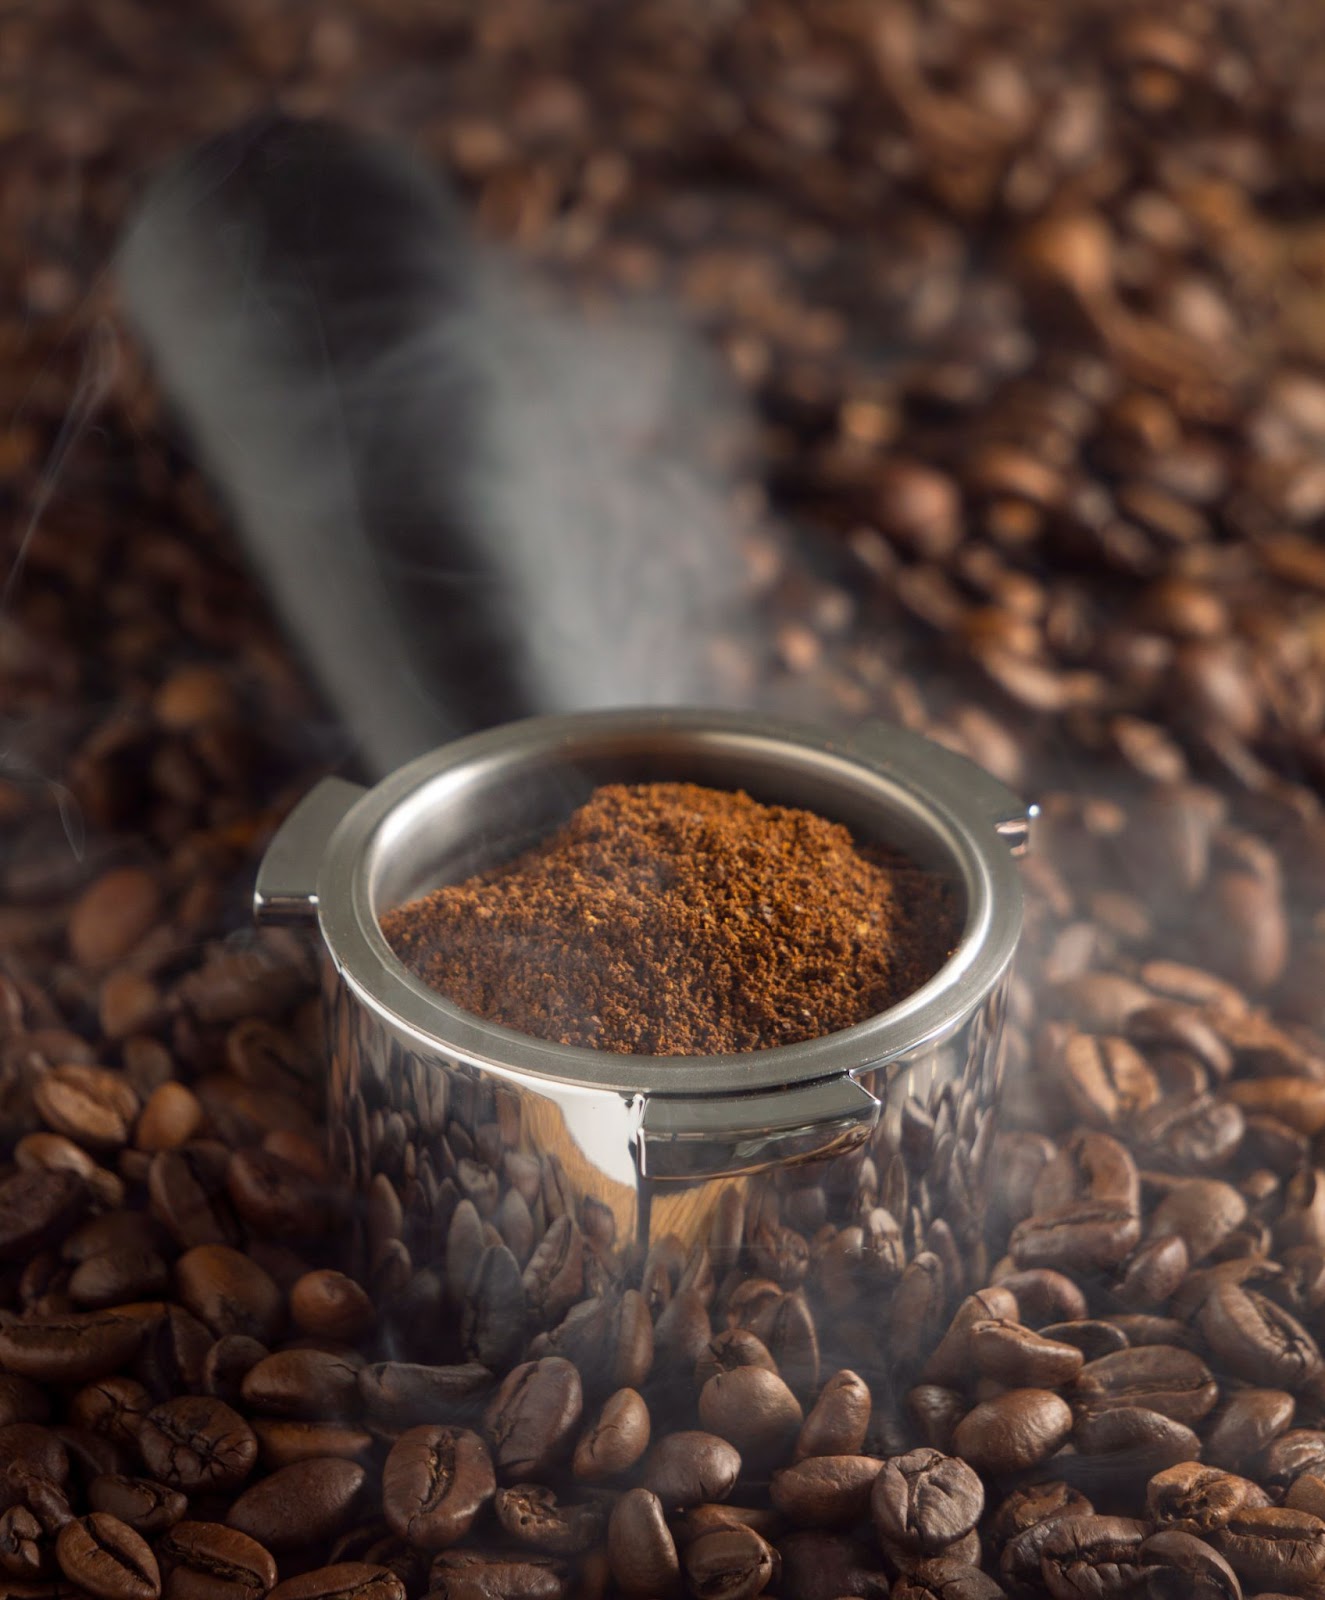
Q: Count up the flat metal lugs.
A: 3